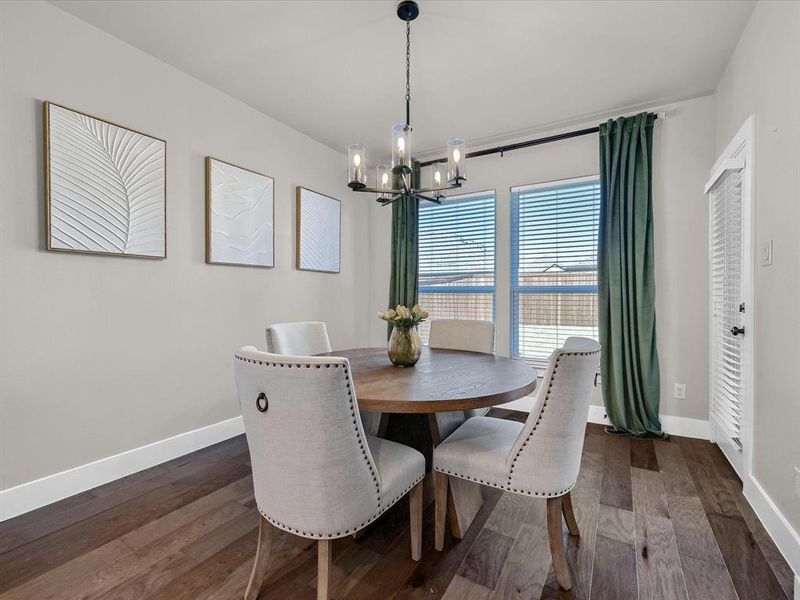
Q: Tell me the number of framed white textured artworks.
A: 3